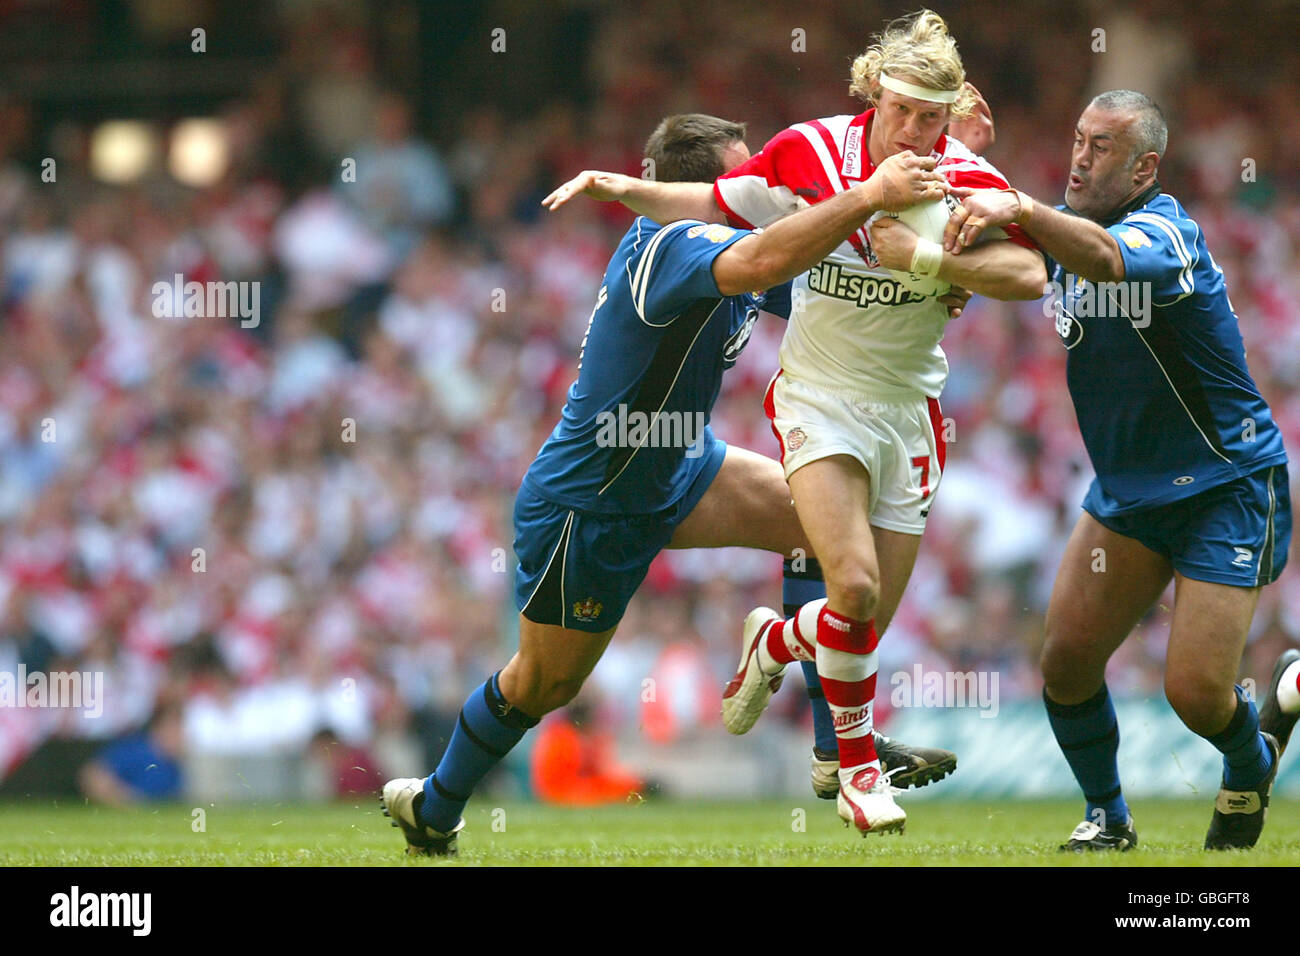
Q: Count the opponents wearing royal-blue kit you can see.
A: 2